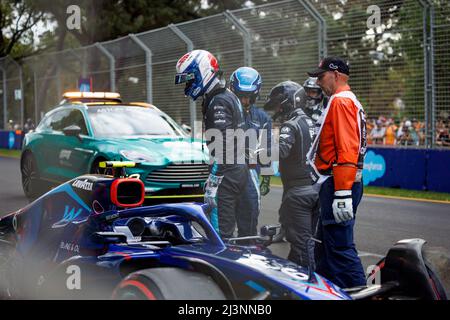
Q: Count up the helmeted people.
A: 4